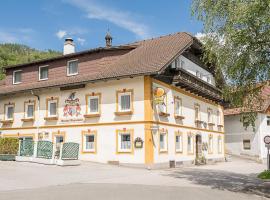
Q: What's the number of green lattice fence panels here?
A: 3